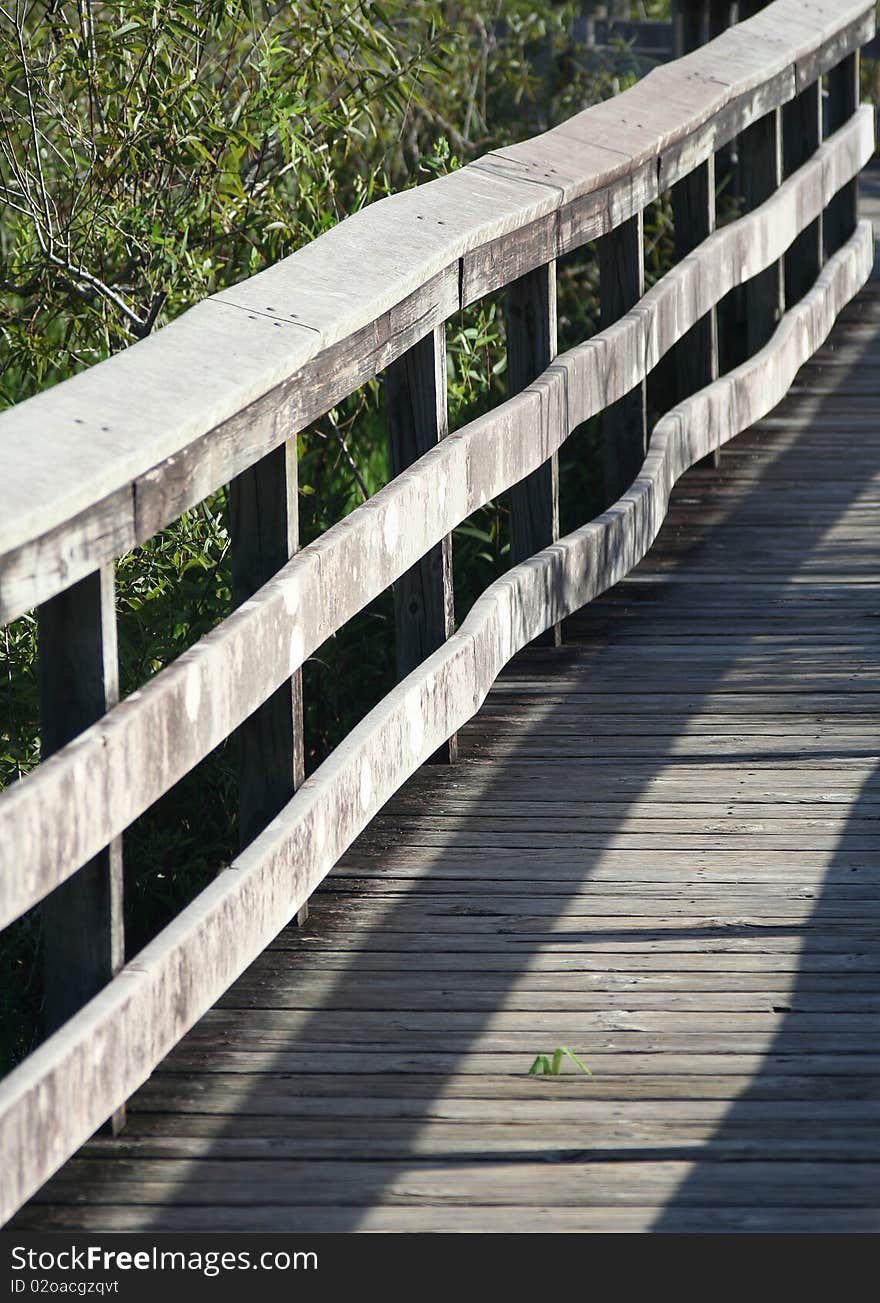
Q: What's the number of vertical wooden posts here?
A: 9